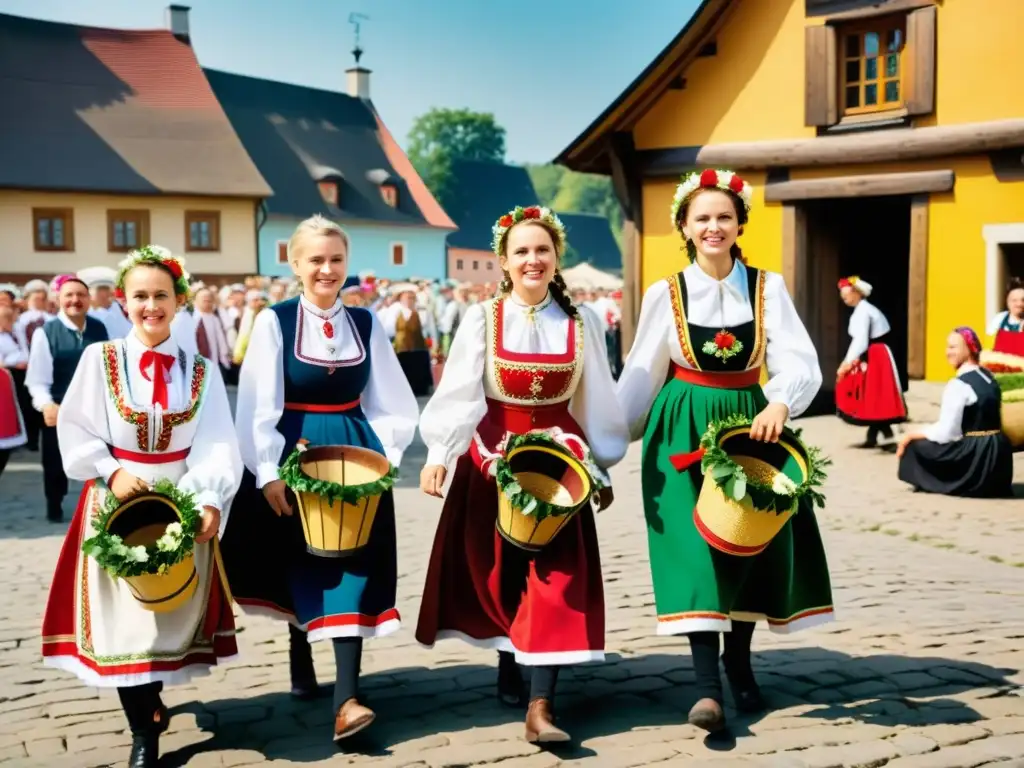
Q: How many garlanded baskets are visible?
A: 4